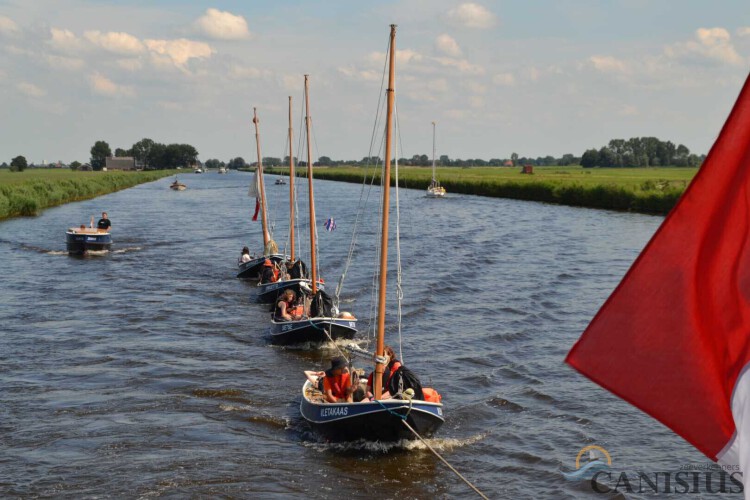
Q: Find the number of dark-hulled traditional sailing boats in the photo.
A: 4